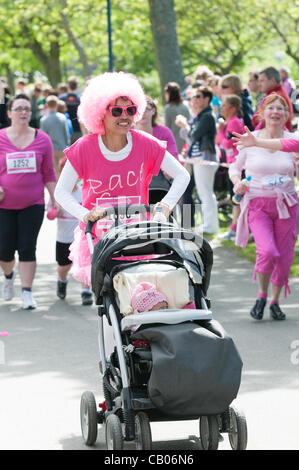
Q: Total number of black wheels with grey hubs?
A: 5